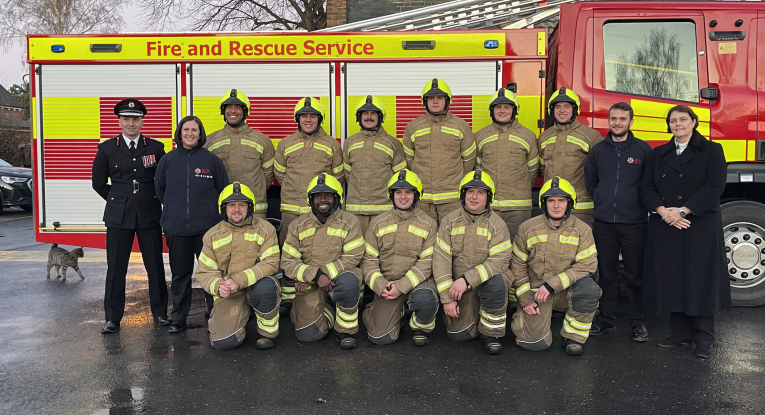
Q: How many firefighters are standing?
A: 6